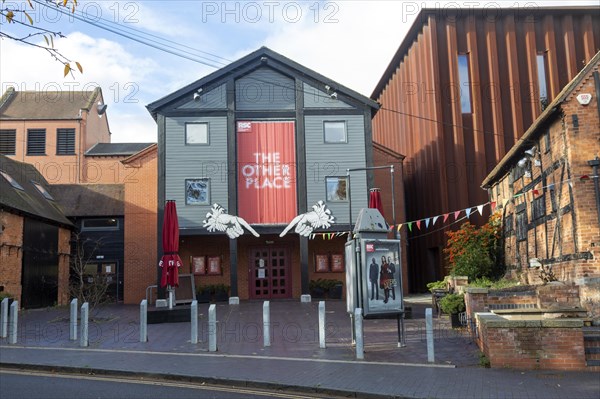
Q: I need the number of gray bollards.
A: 11